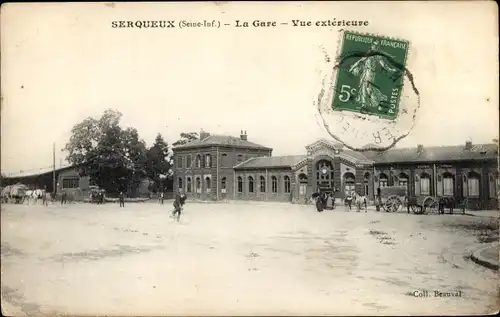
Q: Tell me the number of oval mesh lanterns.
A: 0